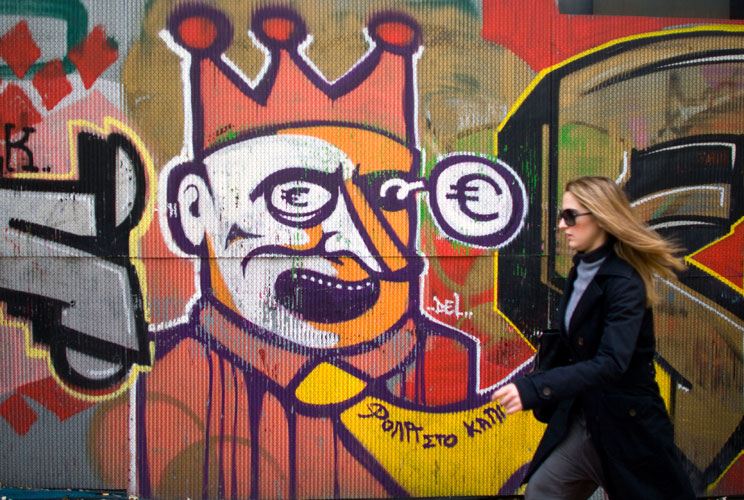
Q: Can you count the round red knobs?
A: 3